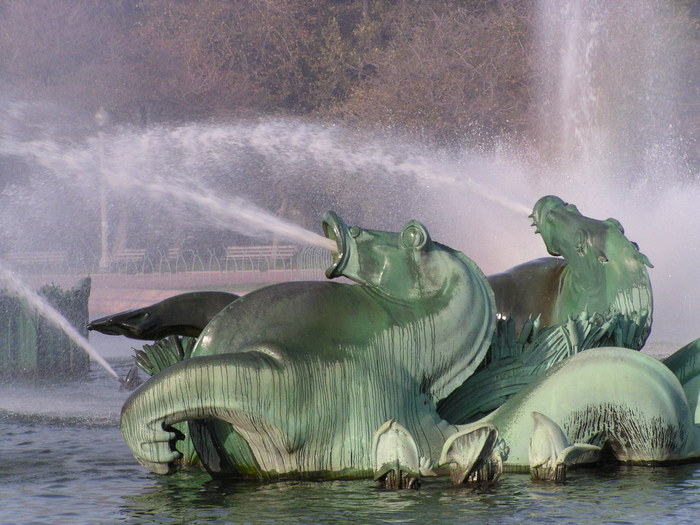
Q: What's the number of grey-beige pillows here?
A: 0